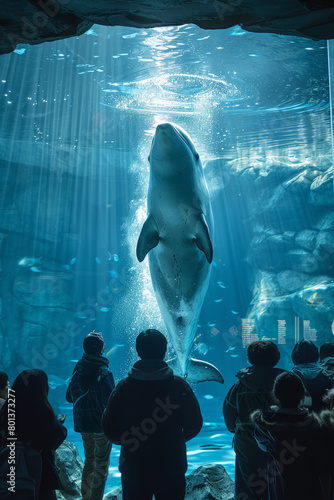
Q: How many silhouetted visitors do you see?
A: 8